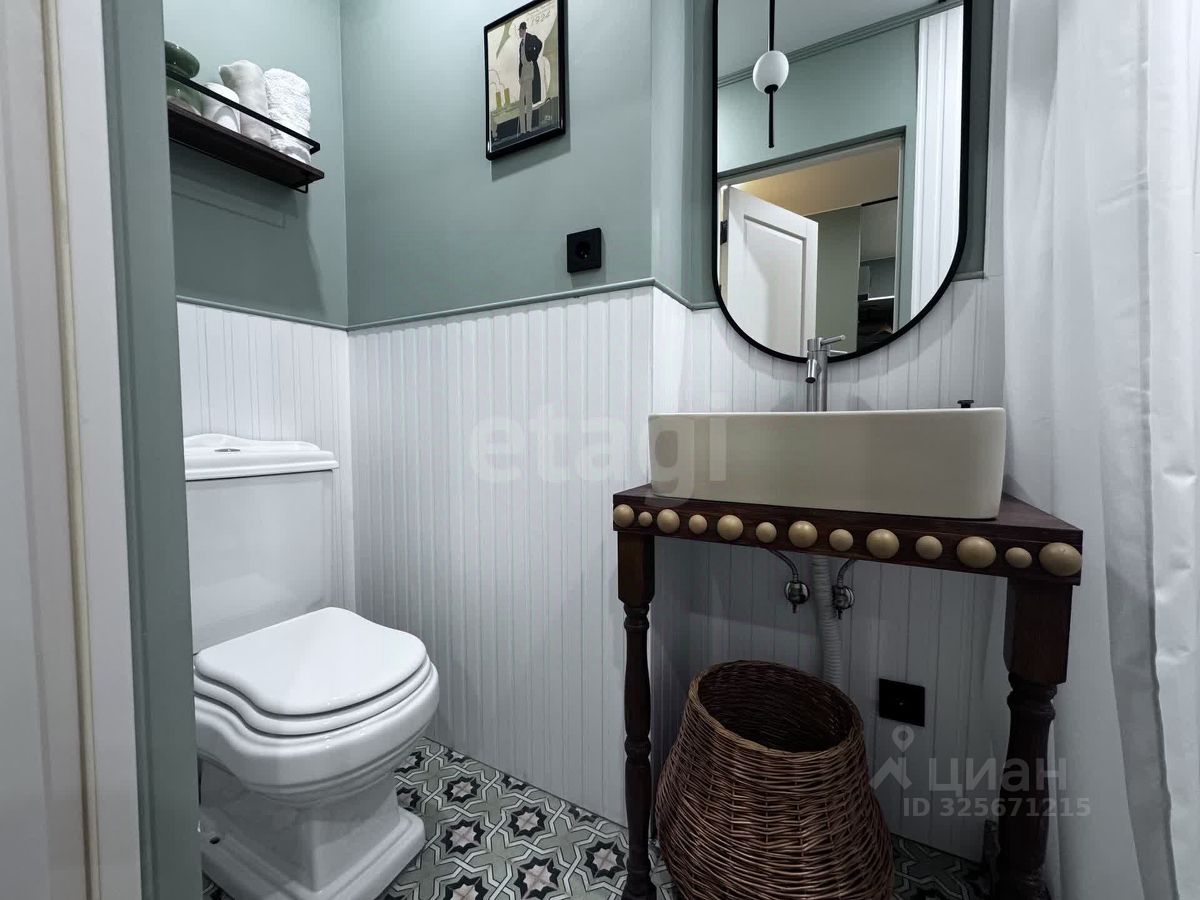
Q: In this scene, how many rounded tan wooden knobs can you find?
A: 13